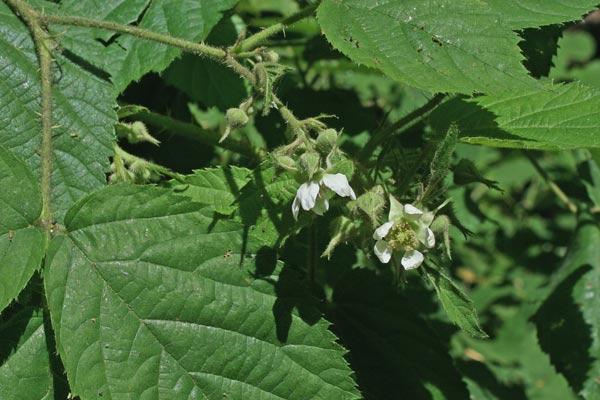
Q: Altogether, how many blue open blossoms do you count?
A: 0